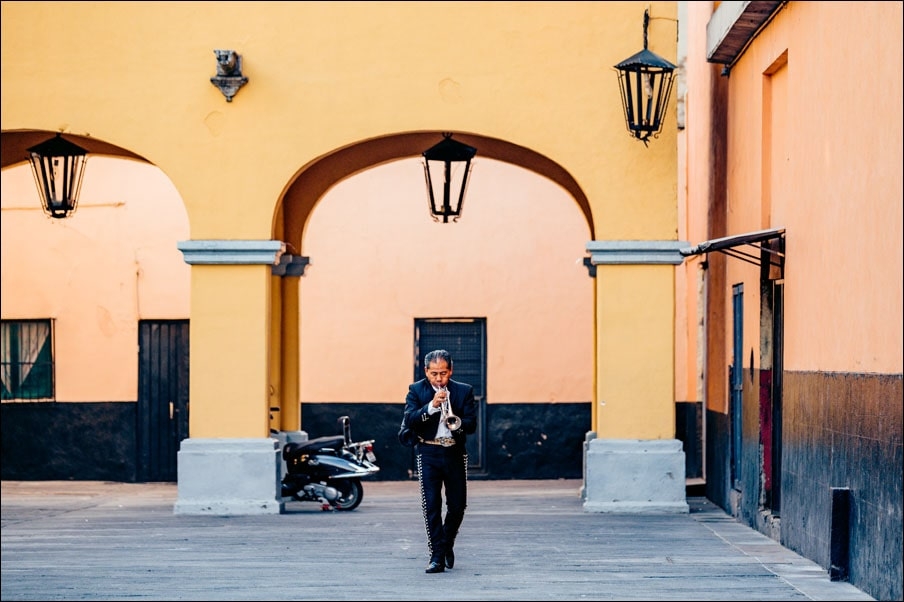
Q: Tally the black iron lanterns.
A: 3